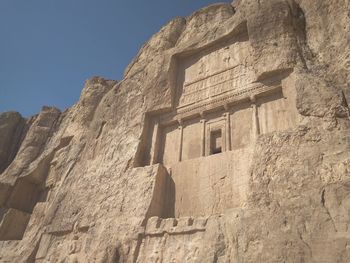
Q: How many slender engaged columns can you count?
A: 4